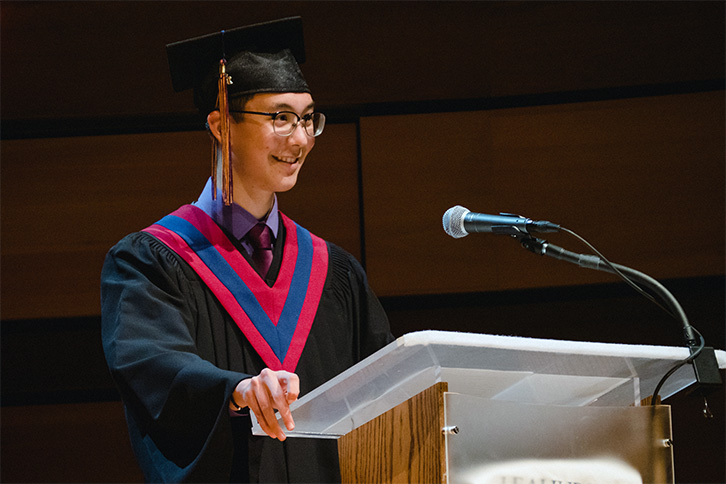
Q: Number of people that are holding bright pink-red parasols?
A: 0